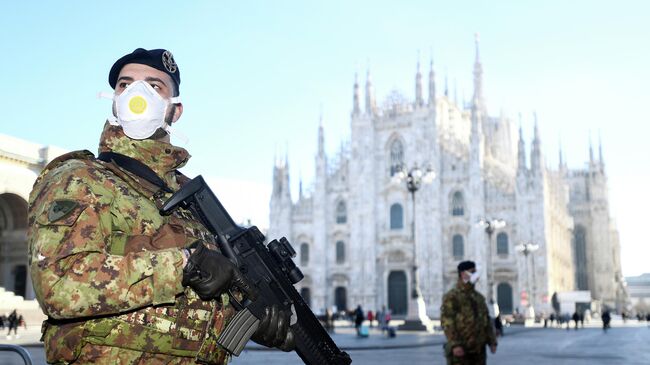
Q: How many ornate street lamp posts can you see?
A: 3